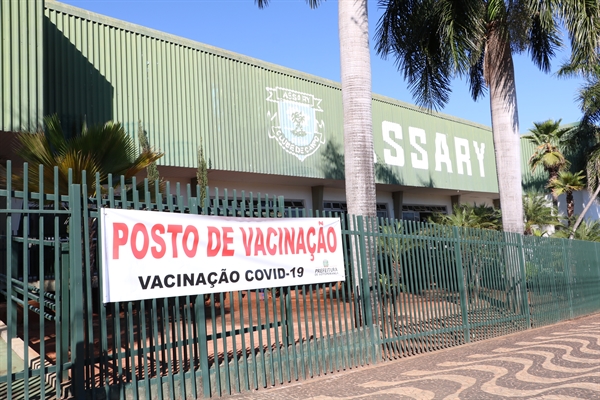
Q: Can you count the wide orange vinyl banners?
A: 0